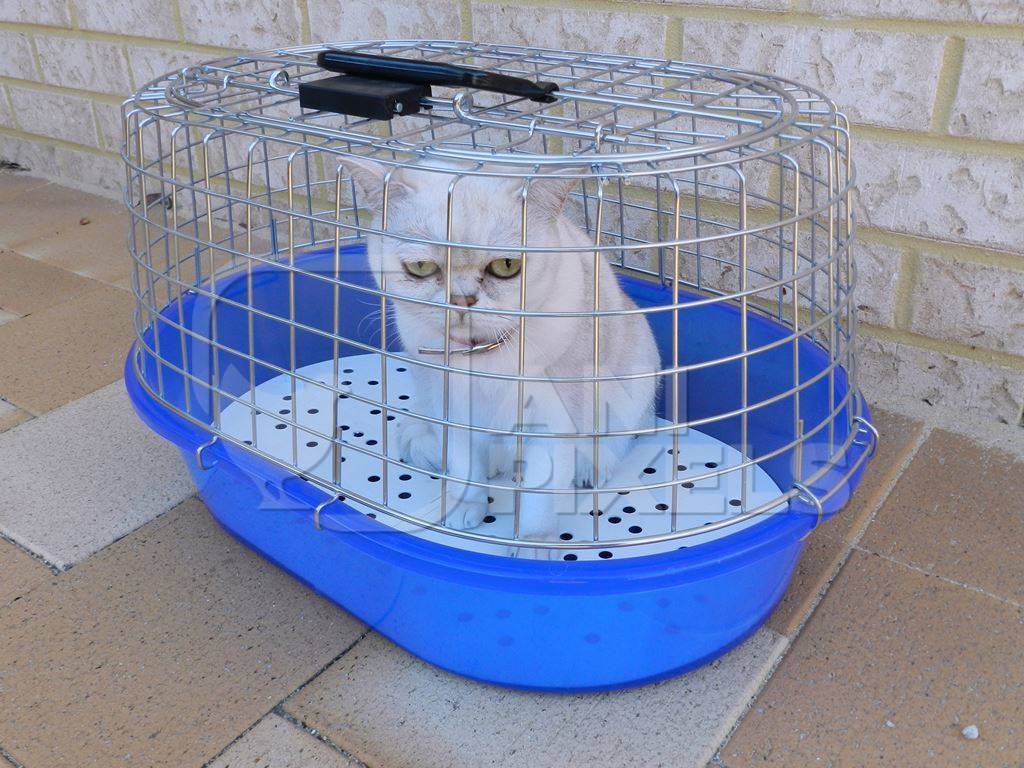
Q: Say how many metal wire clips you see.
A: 4